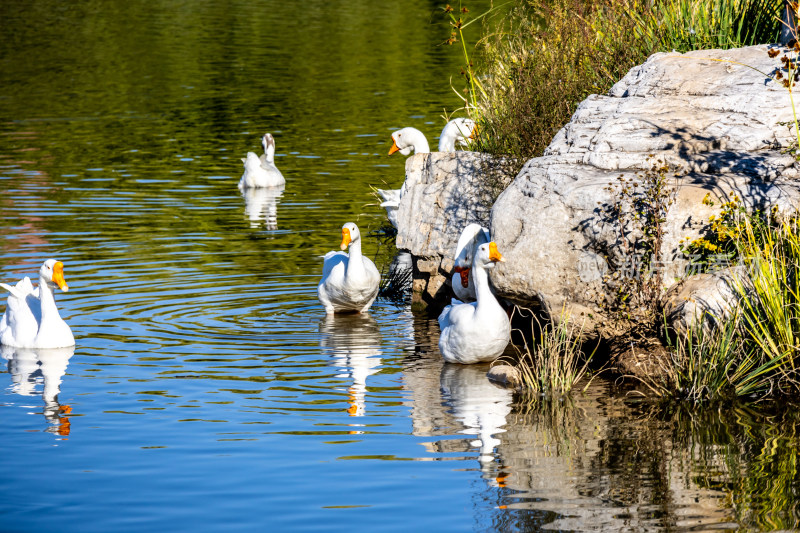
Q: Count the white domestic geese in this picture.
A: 7